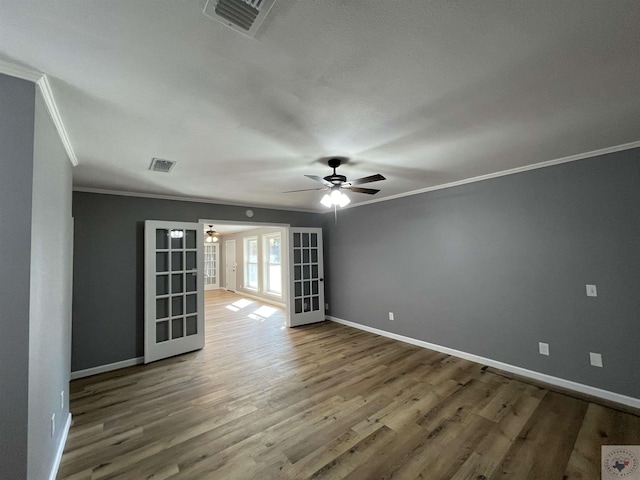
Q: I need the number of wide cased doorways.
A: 1